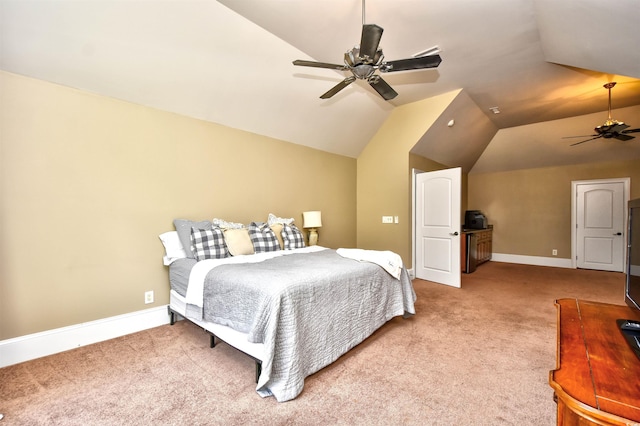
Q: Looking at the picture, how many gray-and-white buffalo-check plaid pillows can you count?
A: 3